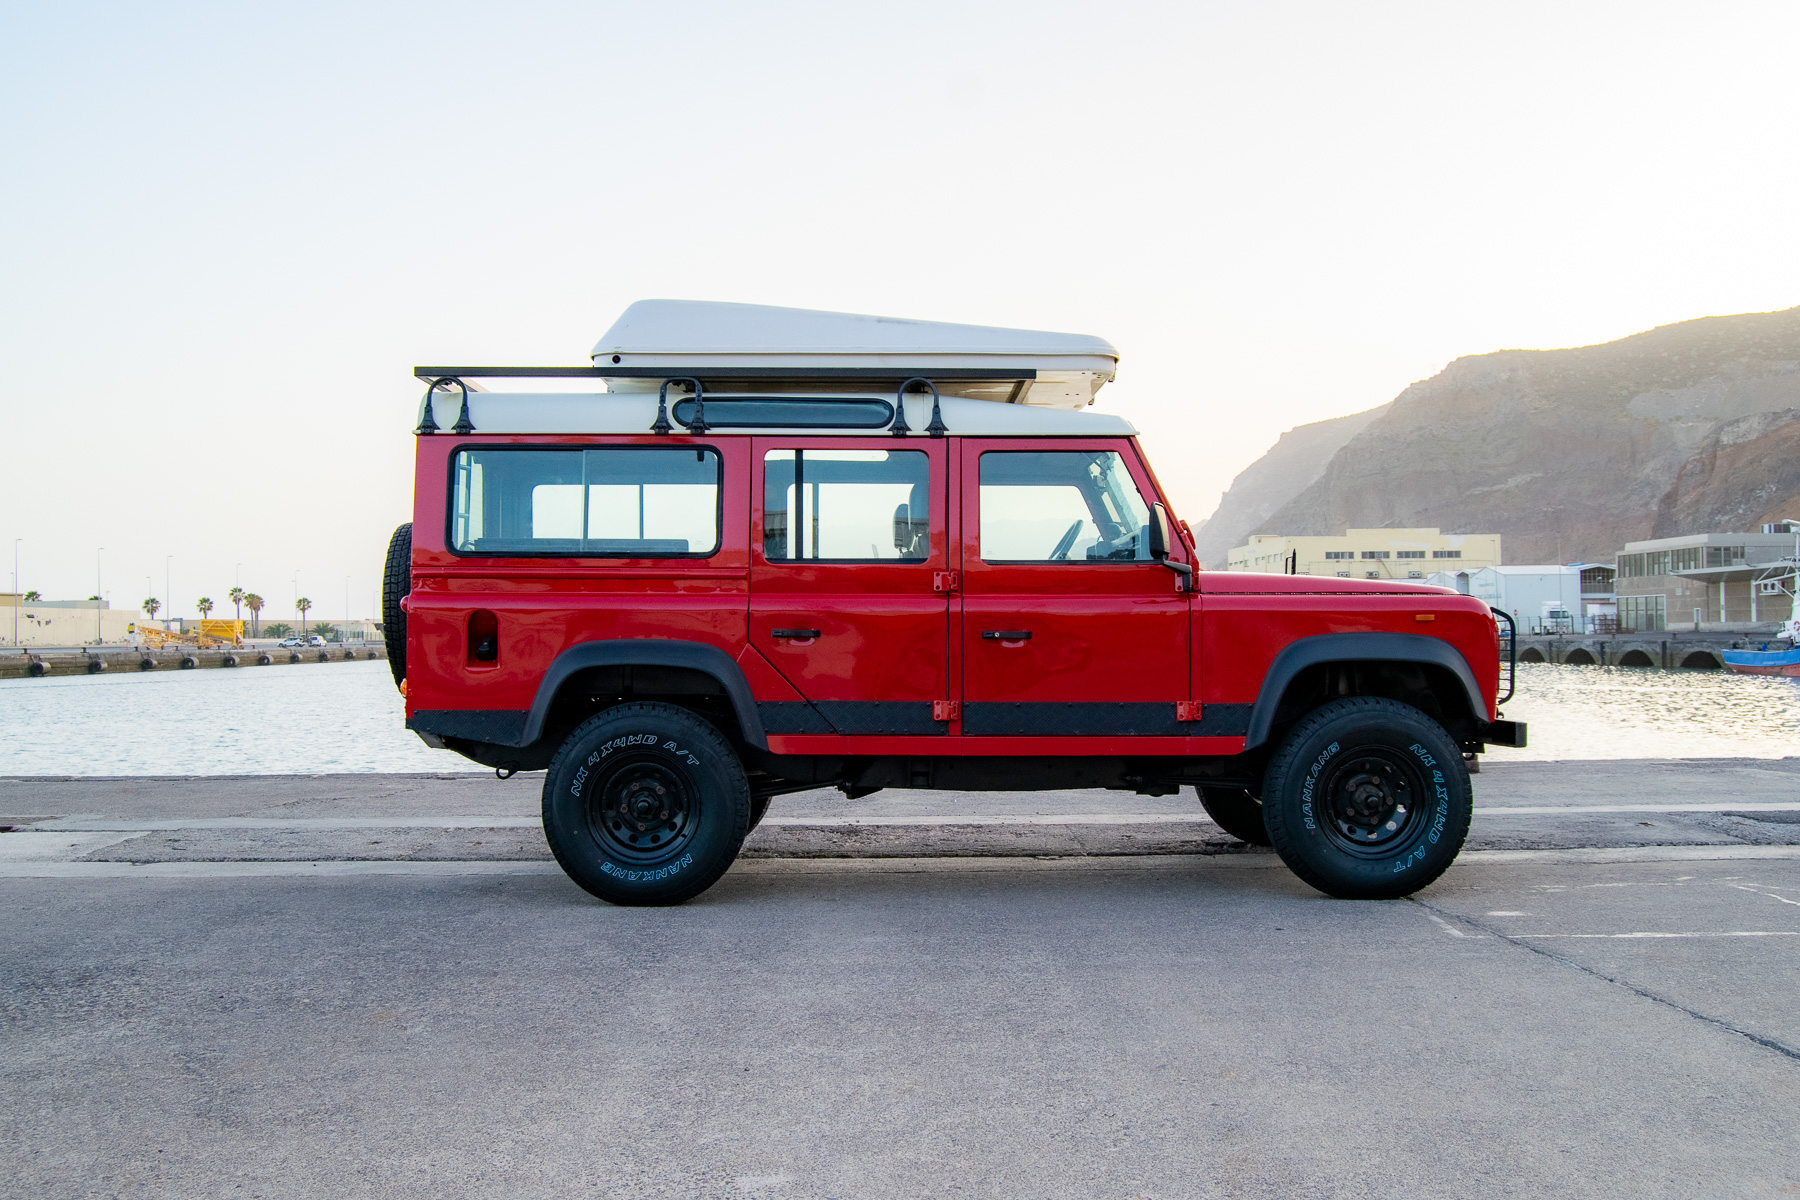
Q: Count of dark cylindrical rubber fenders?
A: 10